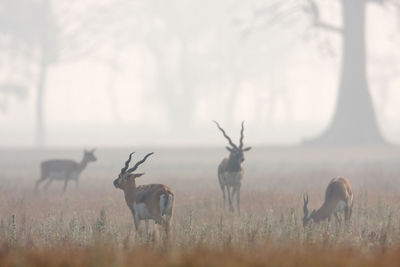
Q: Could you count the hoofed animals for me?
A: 4